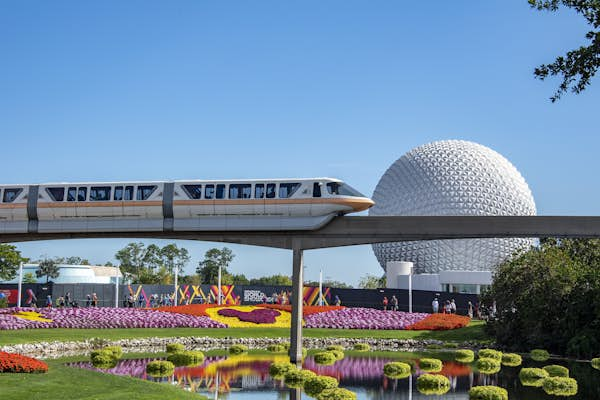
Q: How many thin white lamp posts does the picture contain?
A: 6